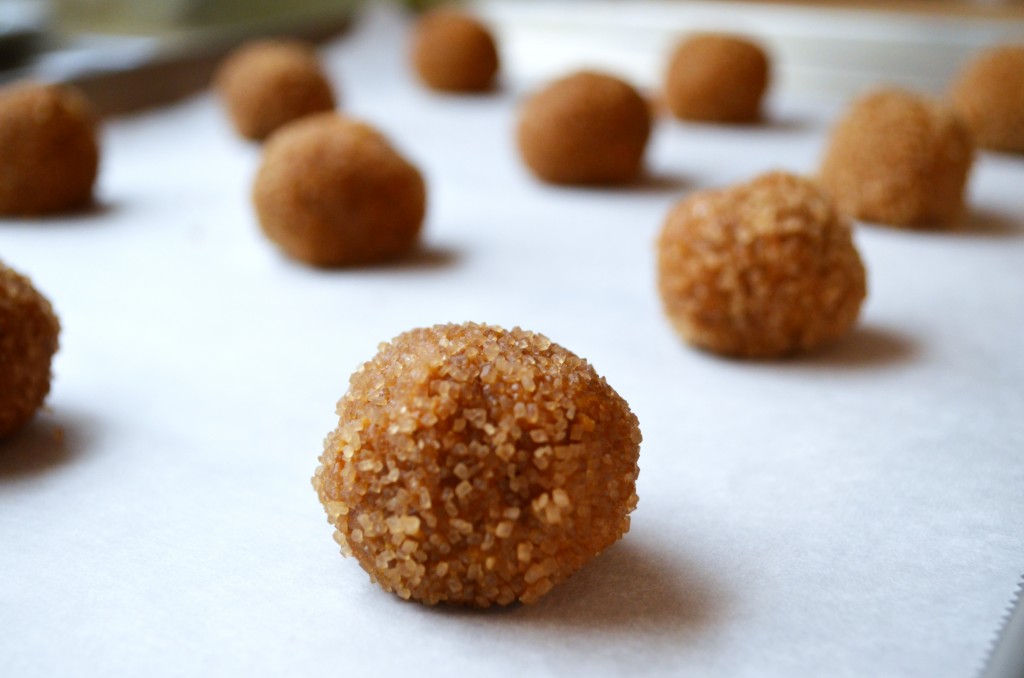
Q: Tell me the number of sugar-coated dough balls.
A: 11